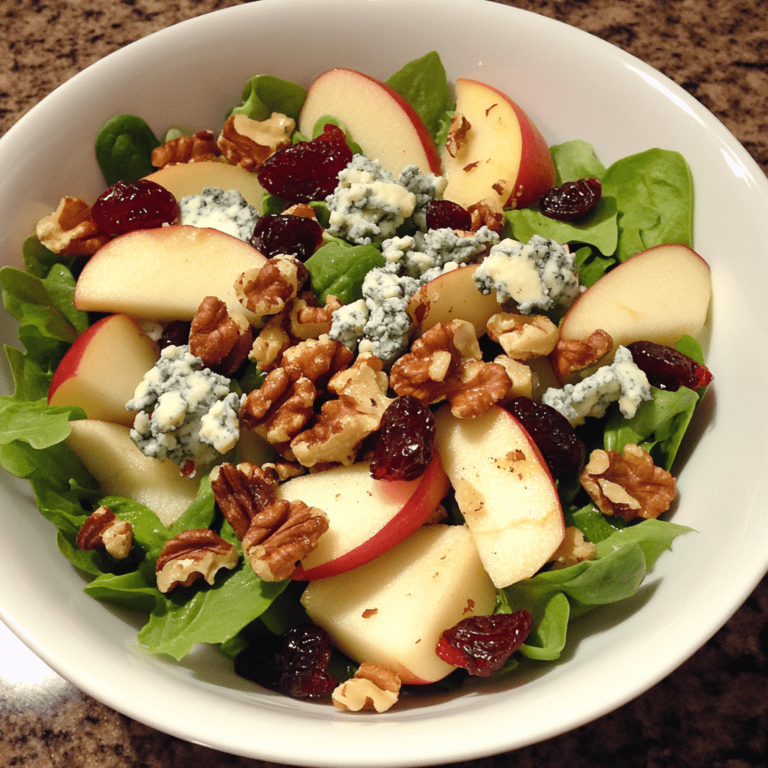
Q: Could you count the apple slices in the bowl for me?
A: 11